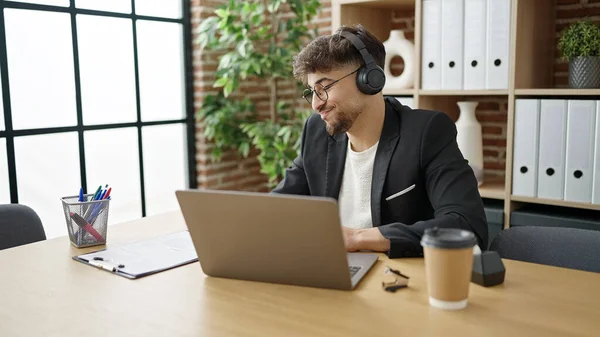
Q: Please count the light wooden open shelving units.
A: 1